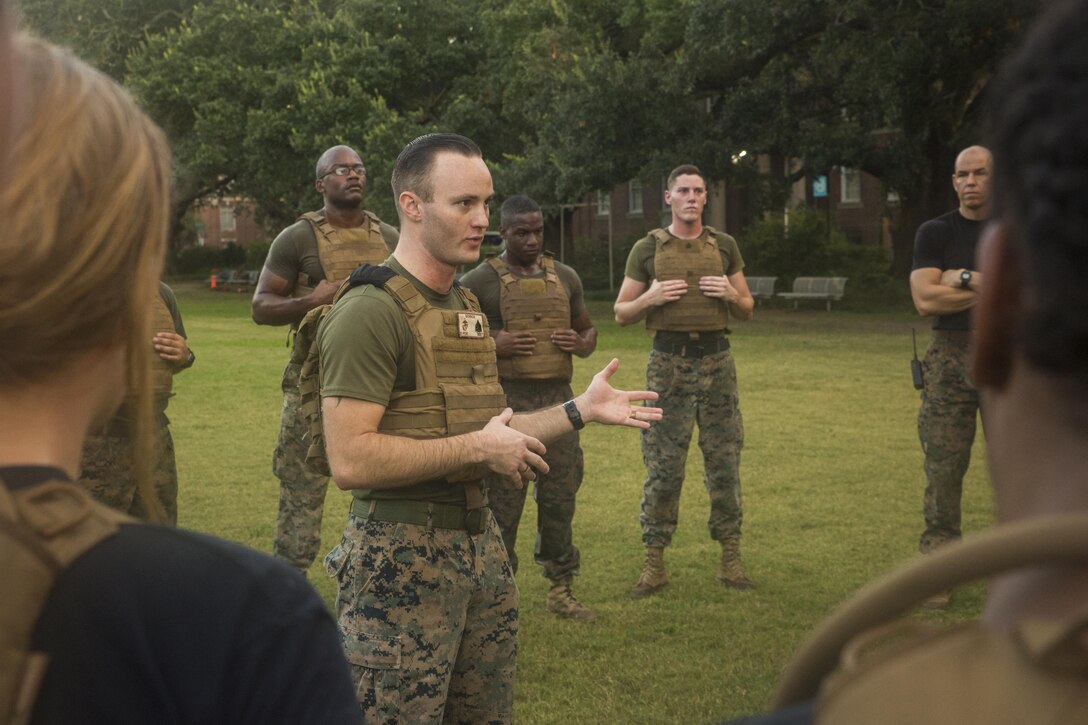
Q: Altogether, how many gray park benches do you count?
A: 2